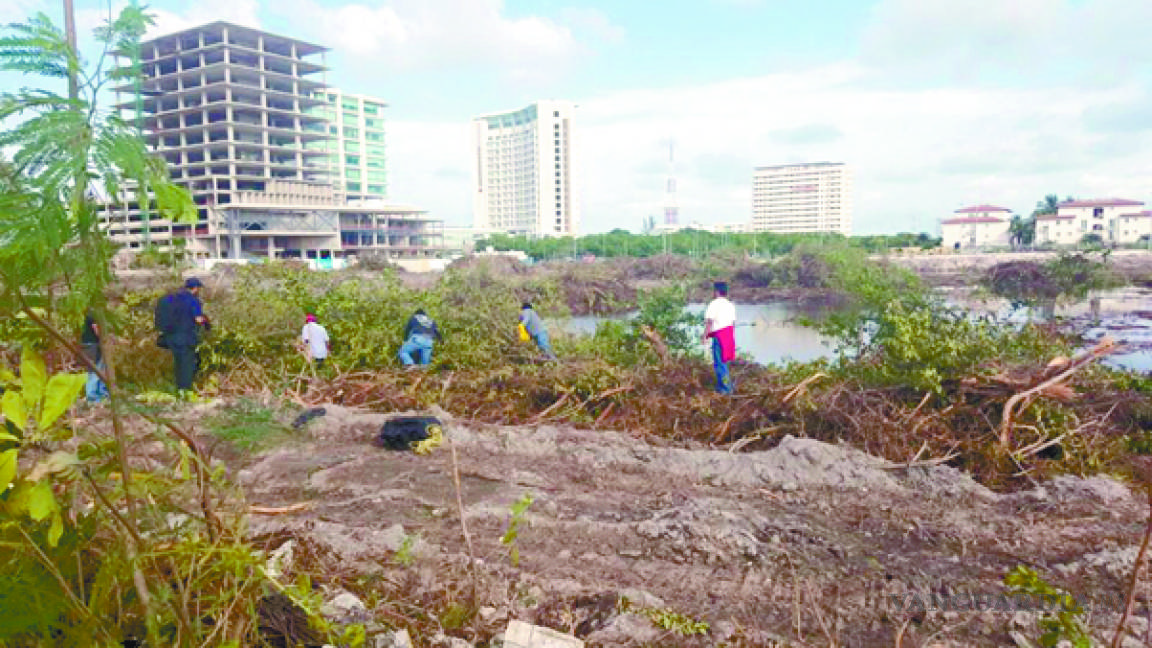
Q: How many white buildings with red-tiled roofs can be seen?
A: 2